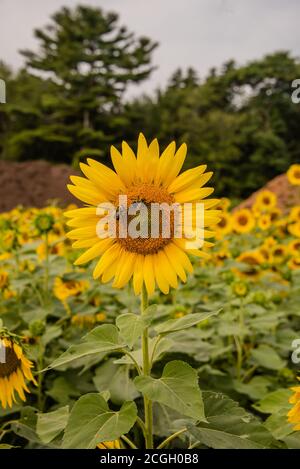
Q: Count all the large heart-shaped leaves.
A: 2